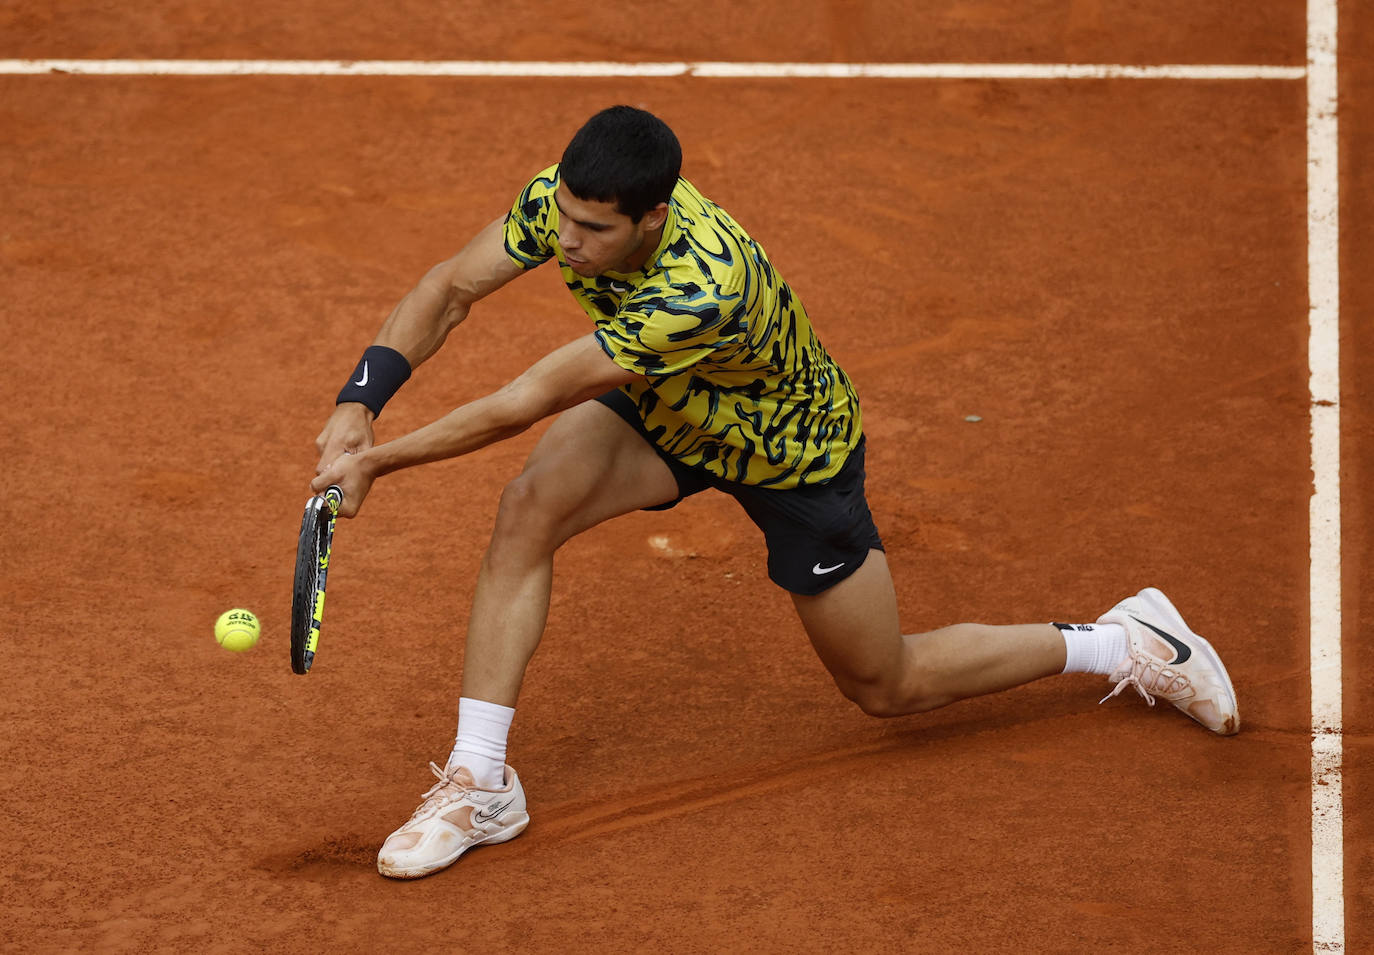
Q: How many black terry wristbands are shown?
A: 1